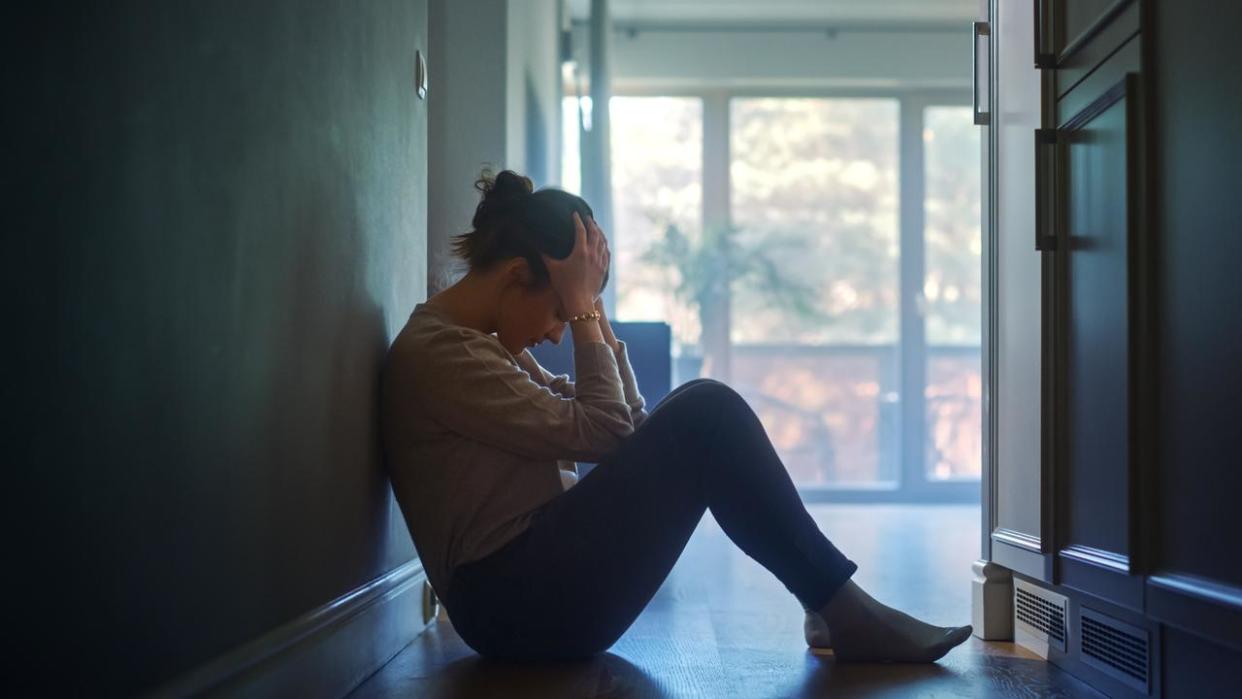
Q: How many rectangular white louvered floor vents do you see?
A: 2